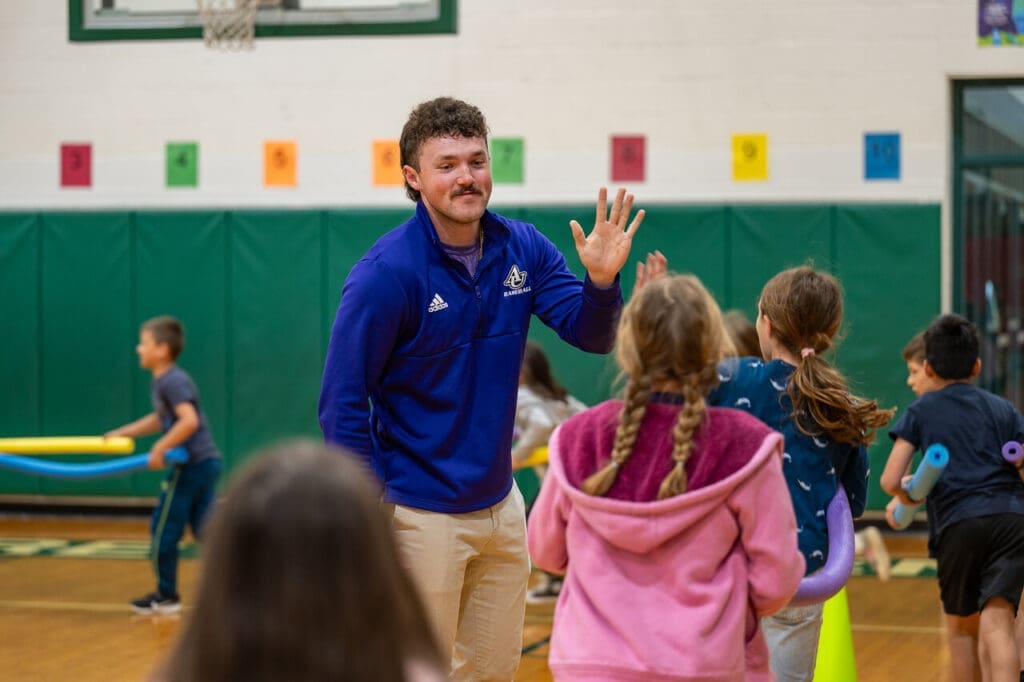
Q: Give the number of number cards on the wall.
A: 8